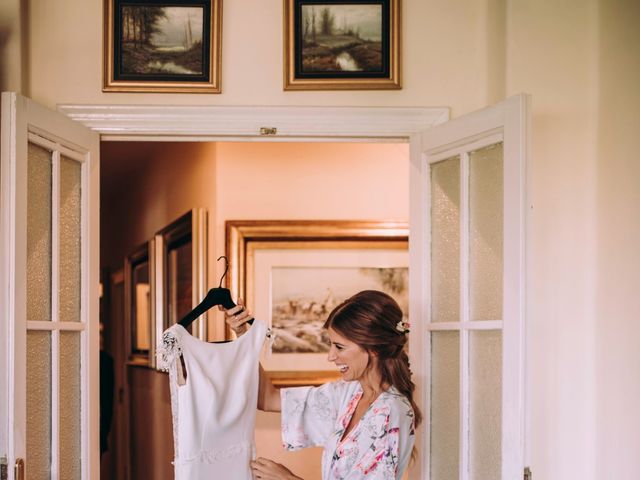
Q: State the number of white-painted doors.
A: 2